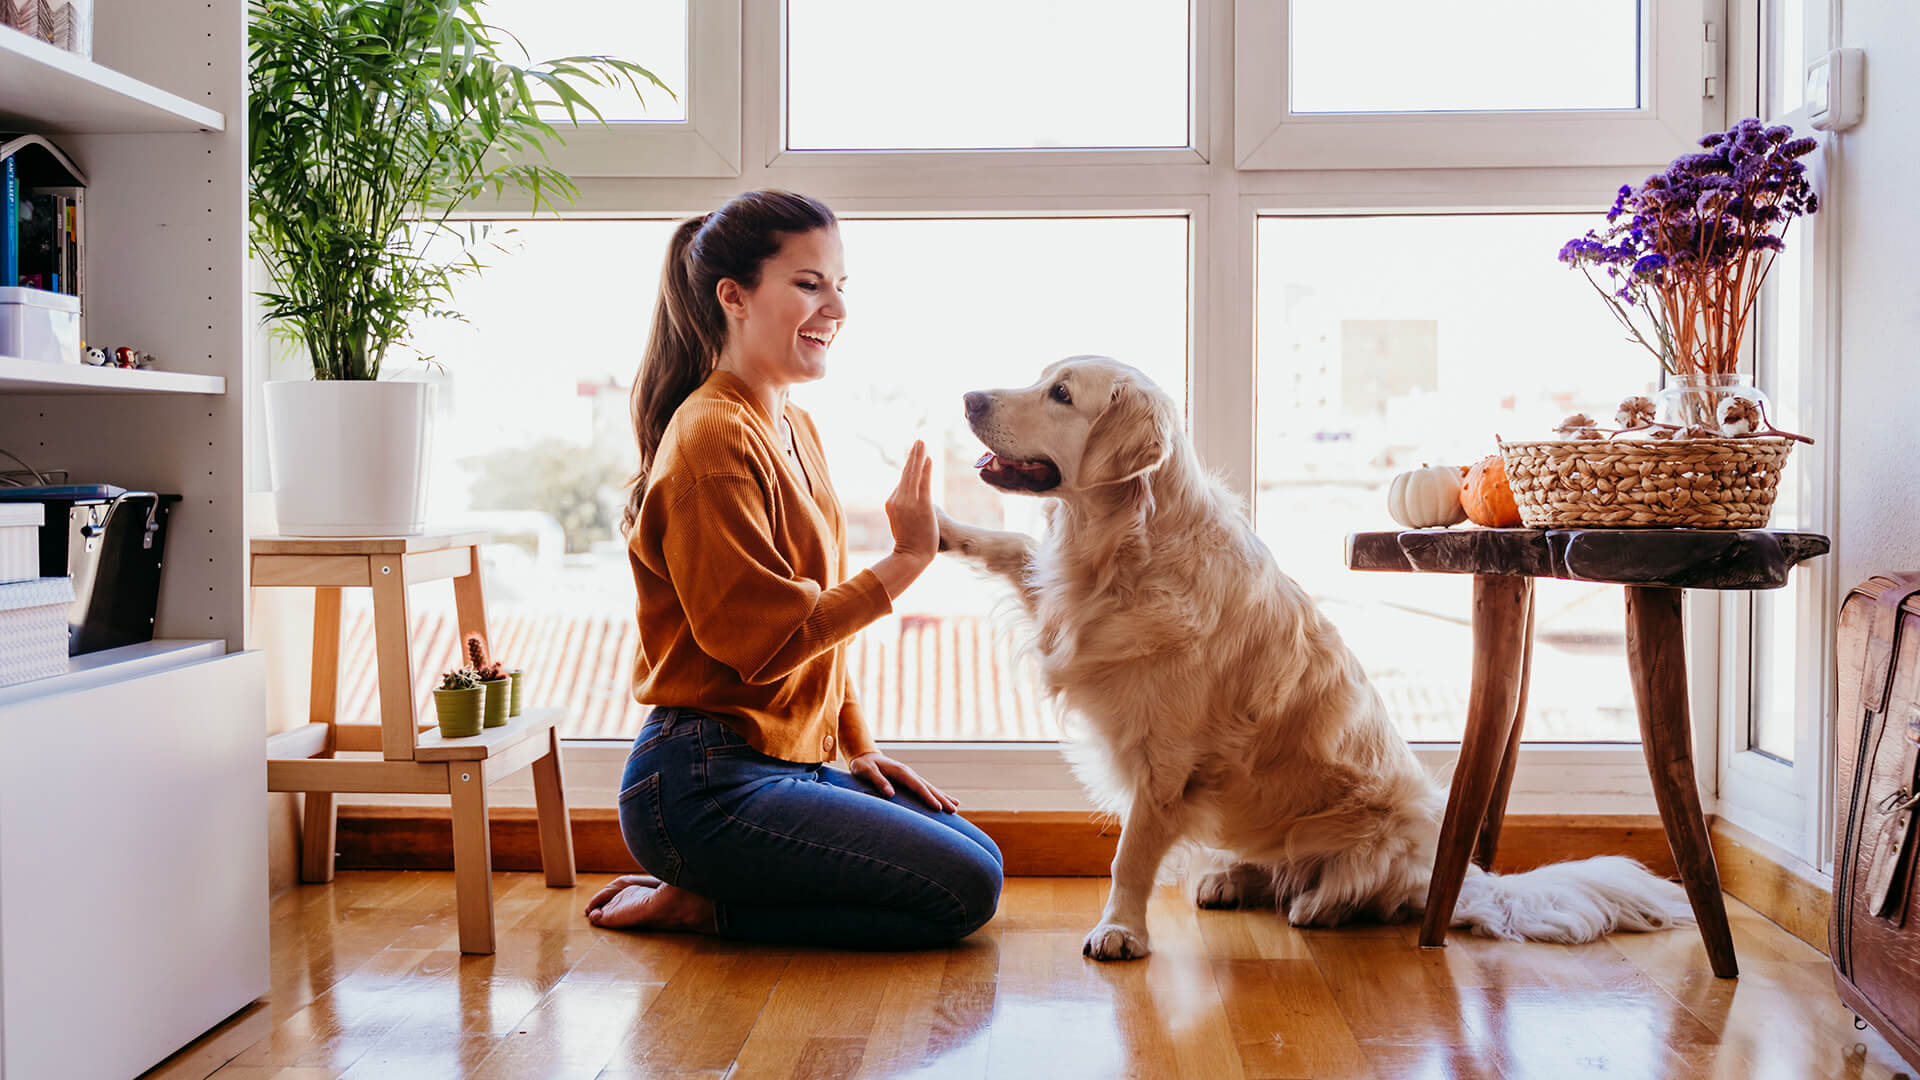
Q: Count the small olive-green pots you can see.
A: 3